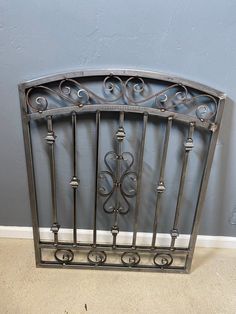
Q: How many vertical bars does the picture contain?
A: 7